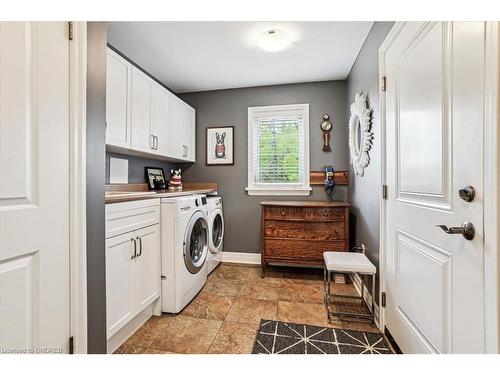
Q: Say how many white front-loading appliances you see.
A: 2